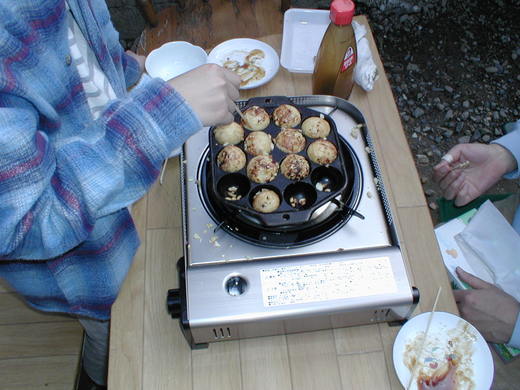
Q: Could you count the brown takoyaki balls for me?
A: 11